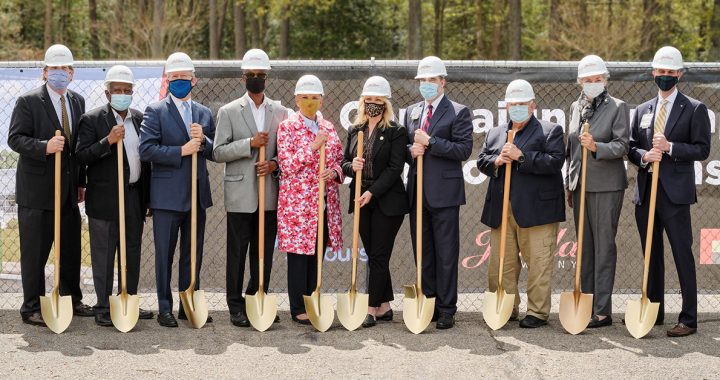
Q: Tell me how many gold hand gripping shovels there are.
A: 10